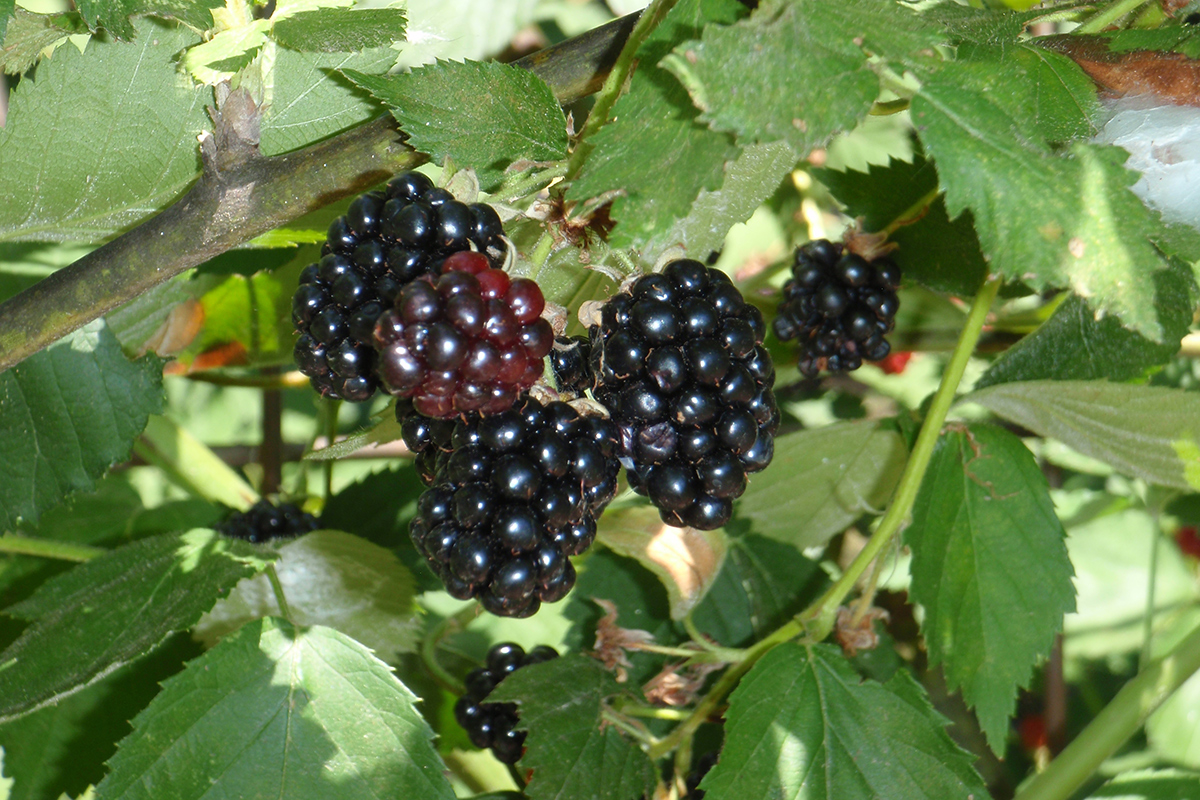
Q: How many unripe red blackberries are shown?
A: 1